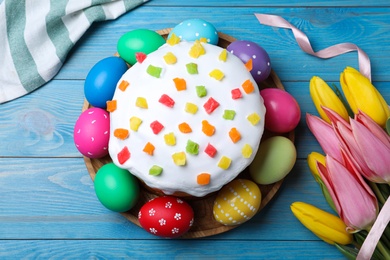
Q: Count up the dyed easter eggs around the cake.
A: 10